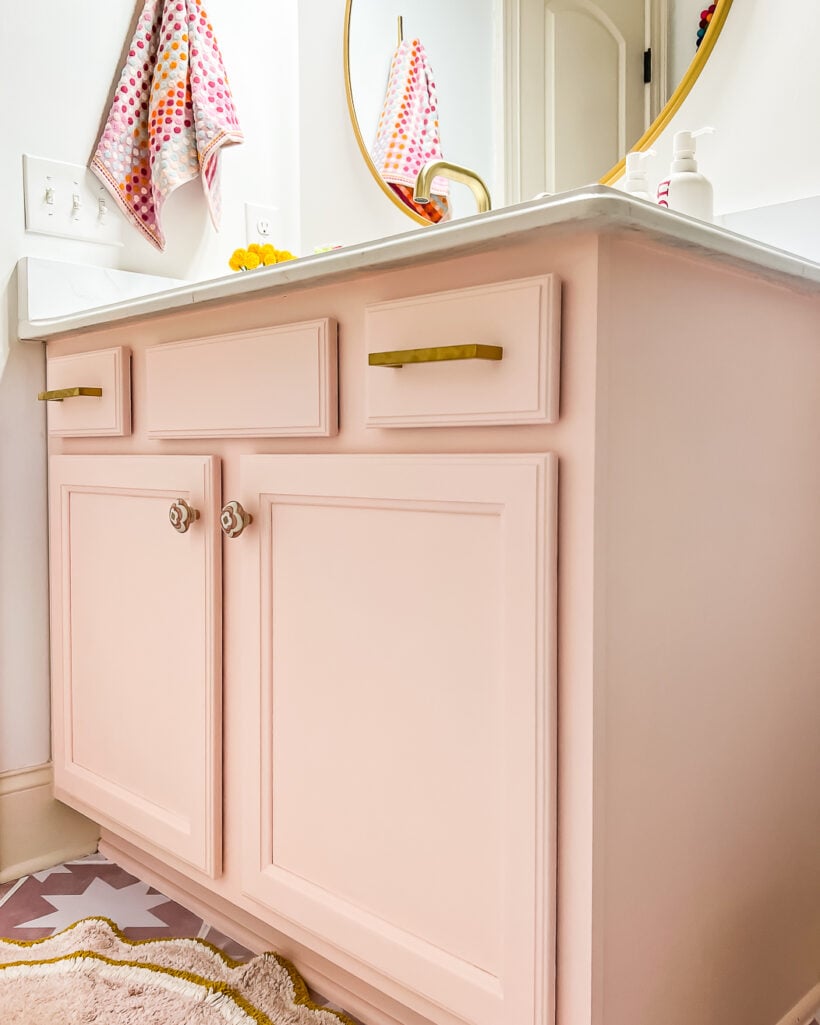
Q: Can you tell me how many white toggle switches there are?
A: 3